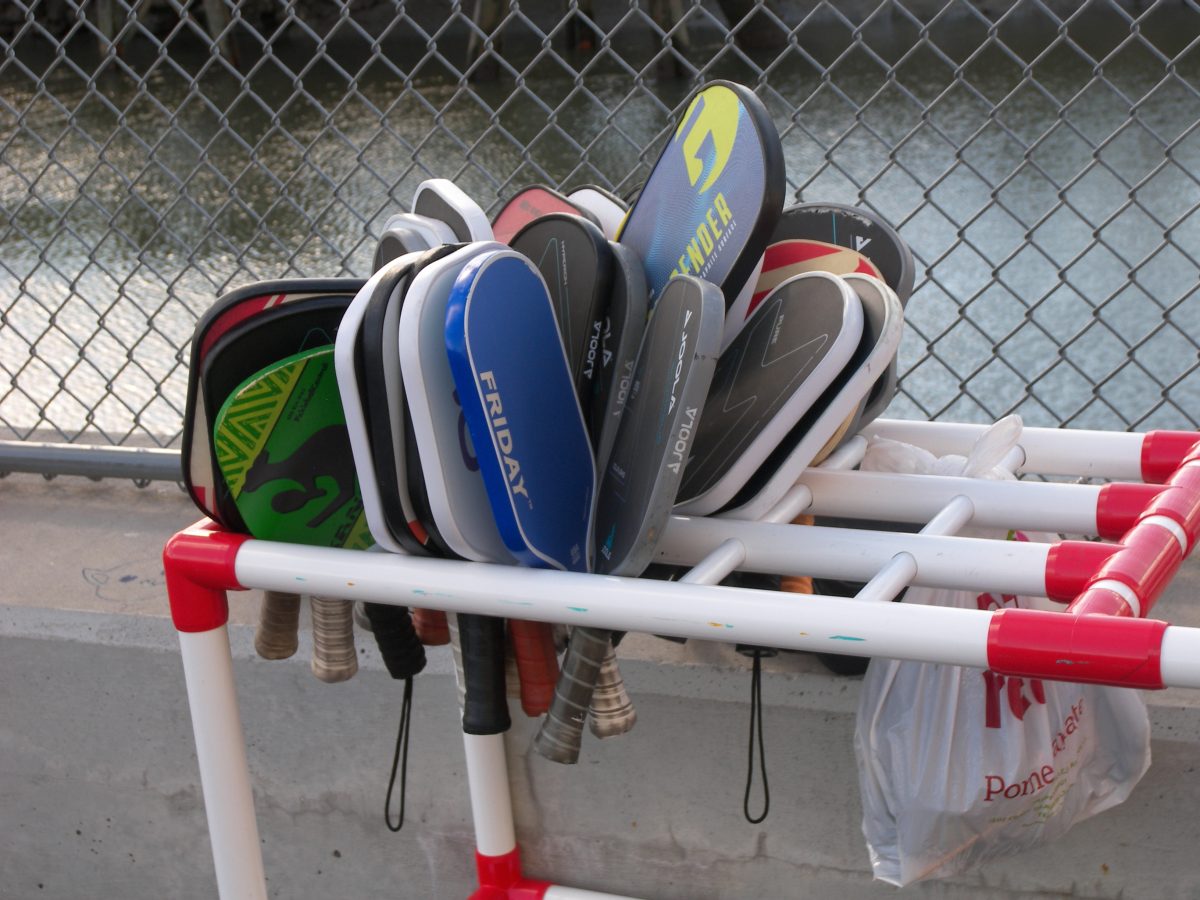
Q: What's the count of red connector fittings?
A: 6